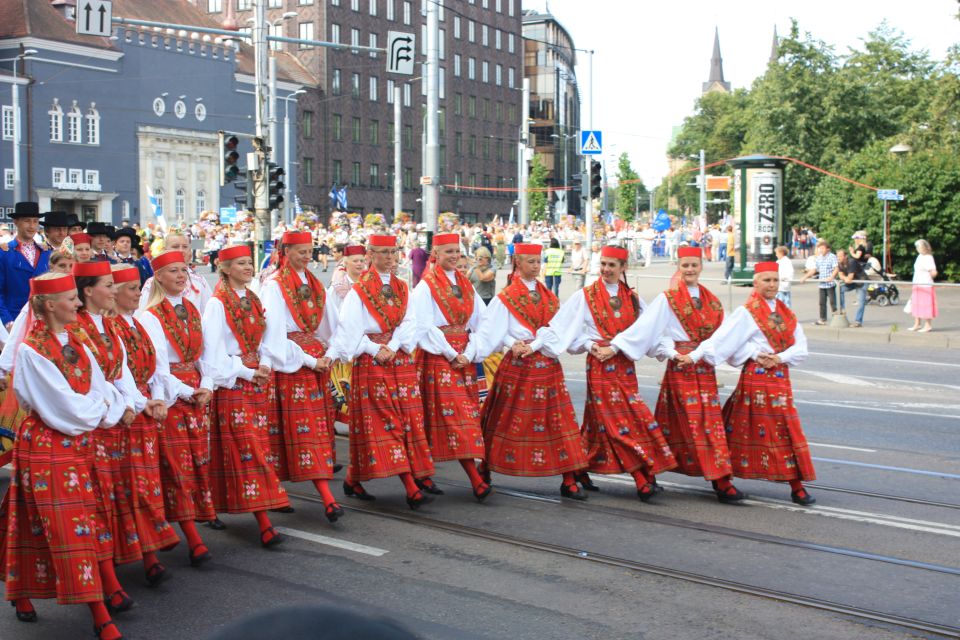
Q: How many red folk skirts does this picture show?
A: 12